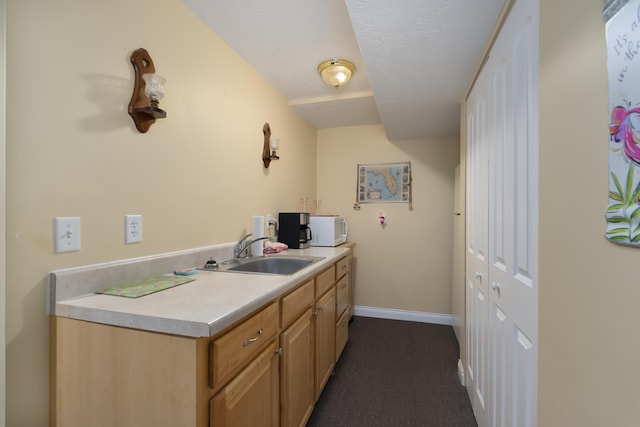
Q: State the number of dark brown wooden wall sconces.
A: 2